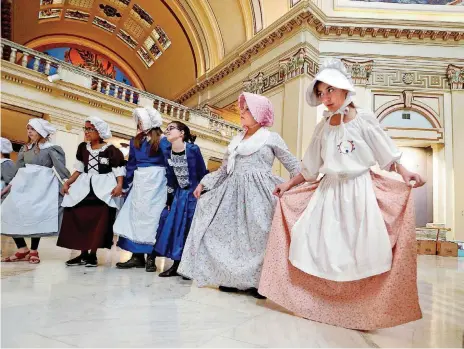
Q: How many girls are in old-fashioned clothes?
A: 7